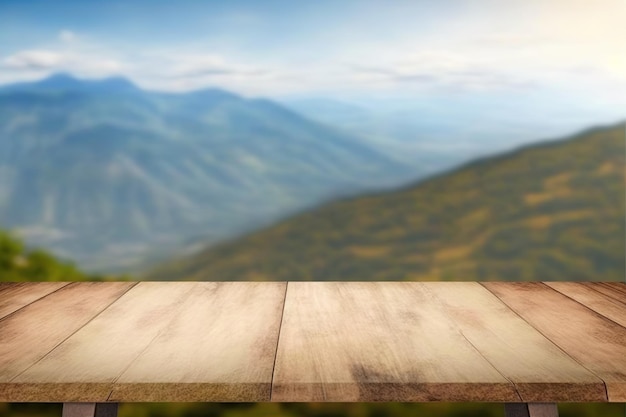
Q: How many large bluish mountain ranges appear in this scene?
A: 1